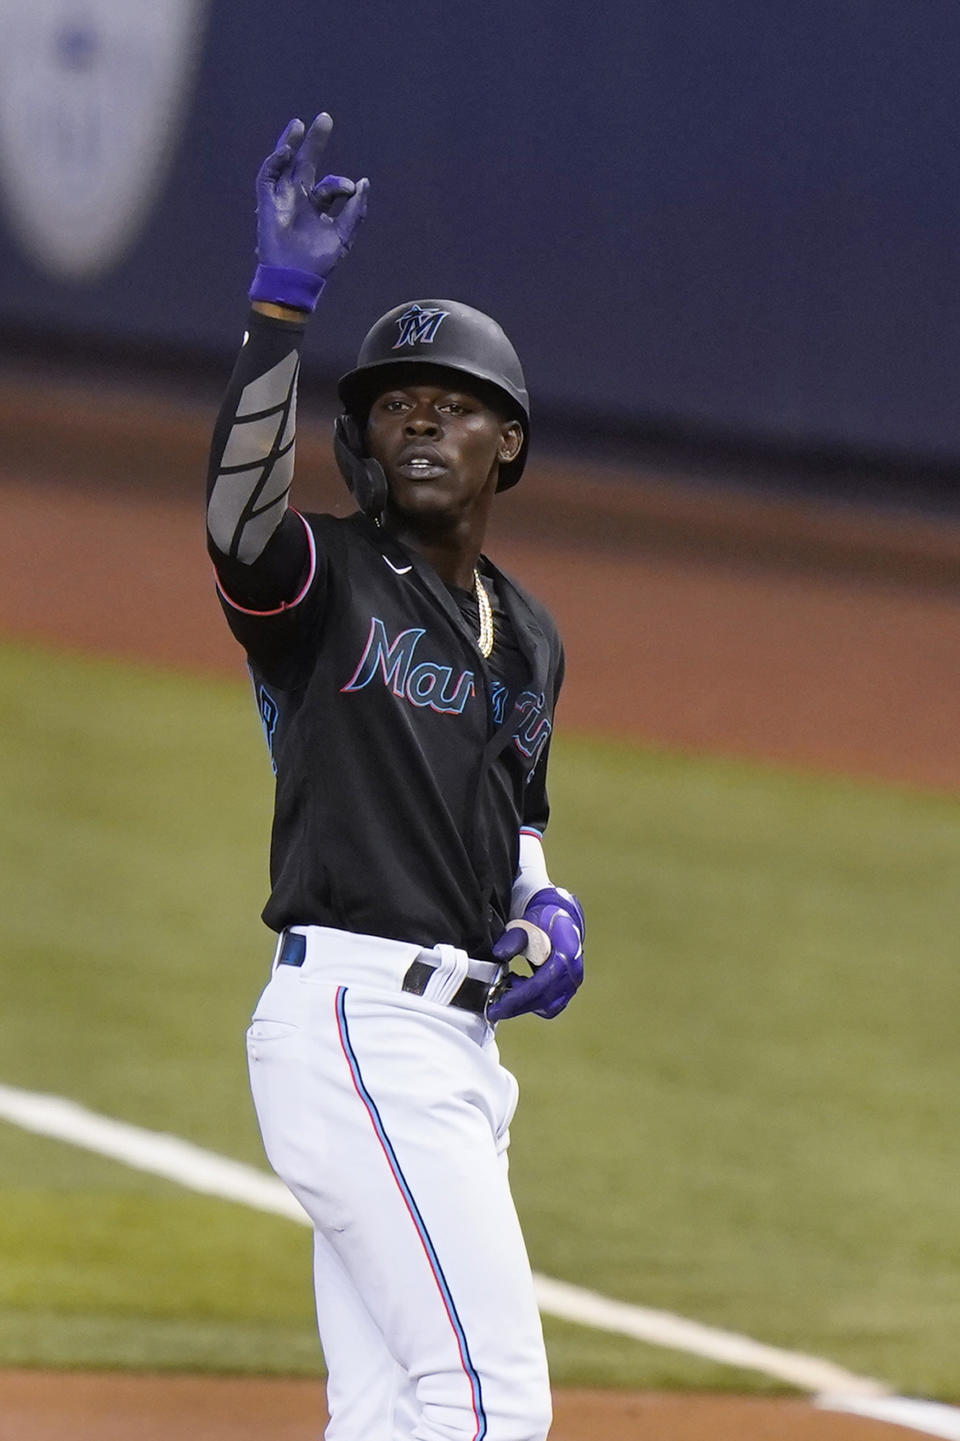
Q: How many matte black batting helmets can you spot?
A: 1